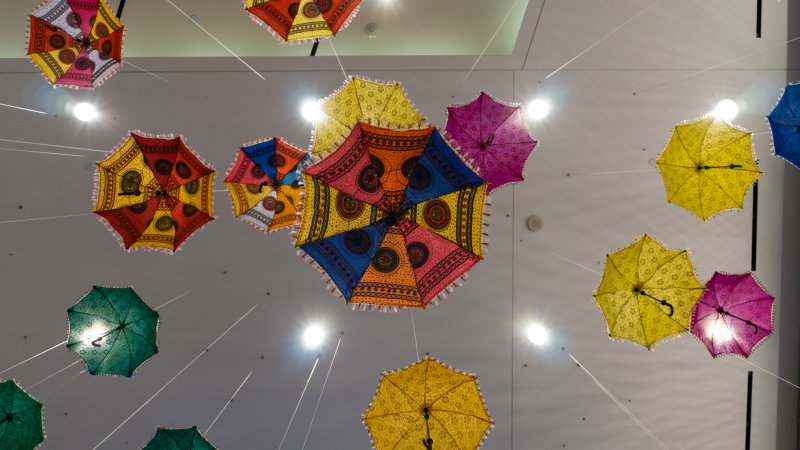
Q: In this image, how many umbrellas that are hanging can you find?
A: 15